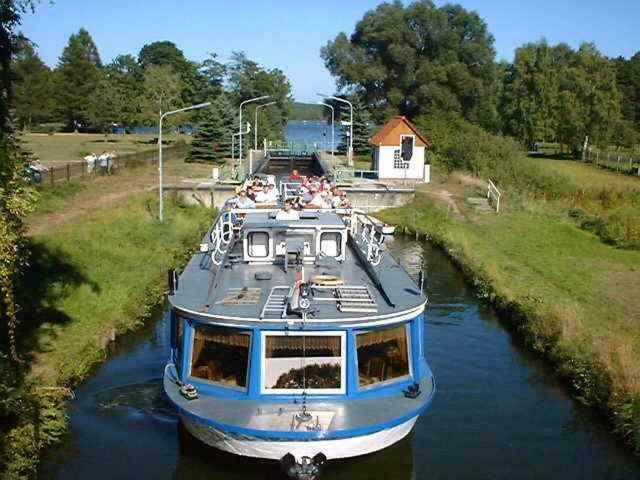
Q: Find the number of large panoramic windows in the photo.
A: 3